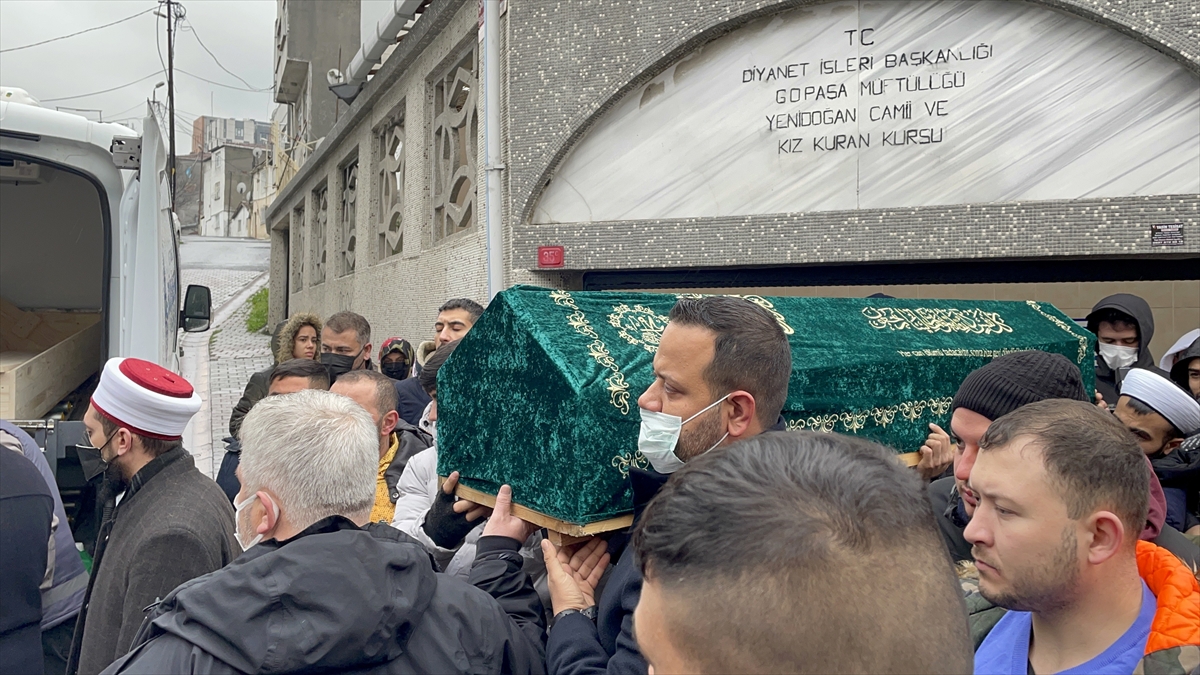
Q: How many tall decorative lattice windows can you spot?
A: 5